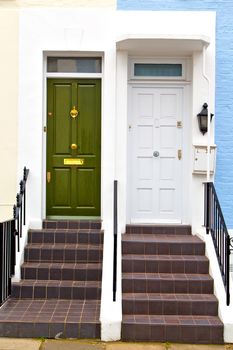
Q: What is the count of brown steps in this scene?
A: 12